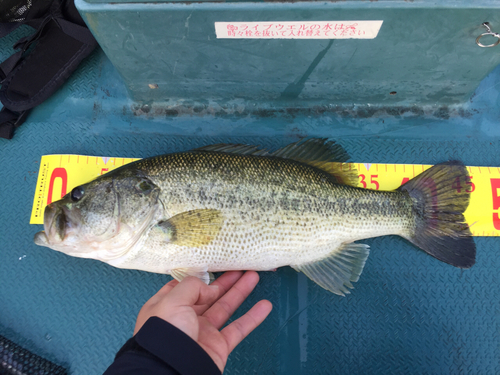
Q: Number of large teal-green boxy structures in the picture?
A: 1